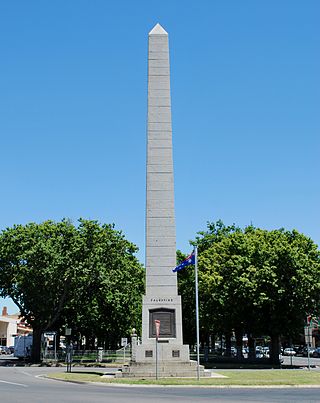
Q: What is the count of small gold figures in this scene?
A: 0